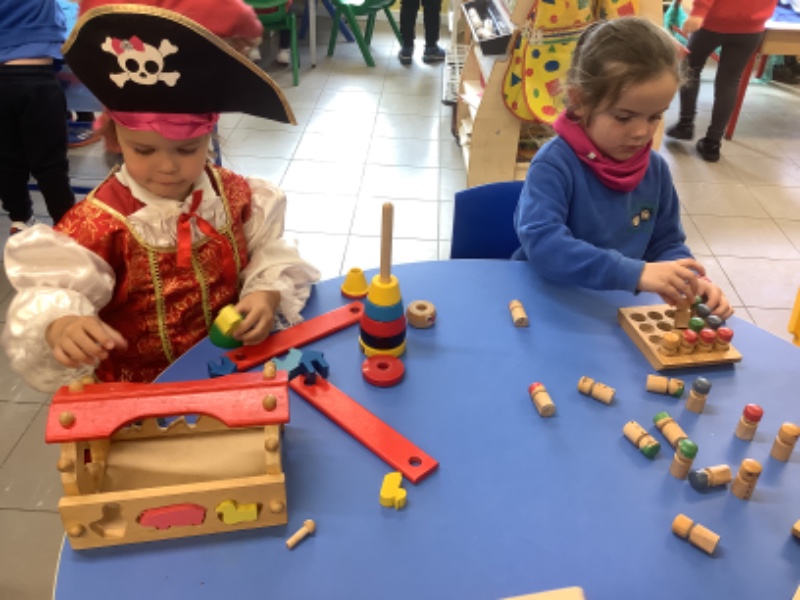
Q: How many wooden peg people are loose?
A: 13